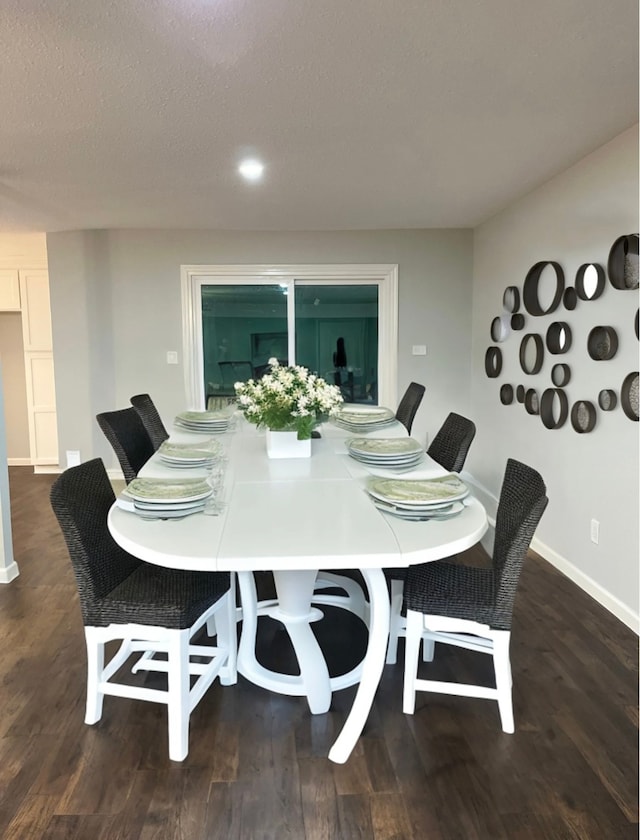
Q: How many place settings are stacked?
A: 6